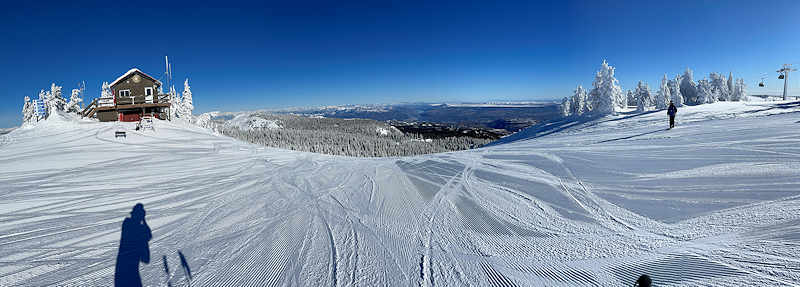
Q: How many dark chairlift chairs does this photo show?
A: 2